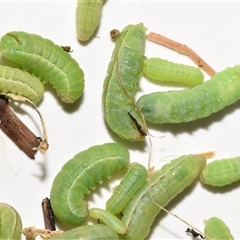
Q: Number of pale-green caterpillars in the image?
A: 14